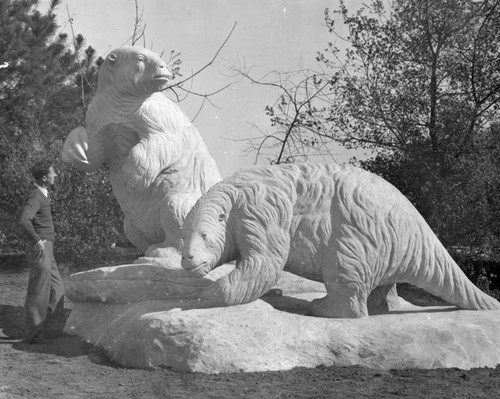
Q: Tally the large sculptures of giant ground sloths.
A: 2